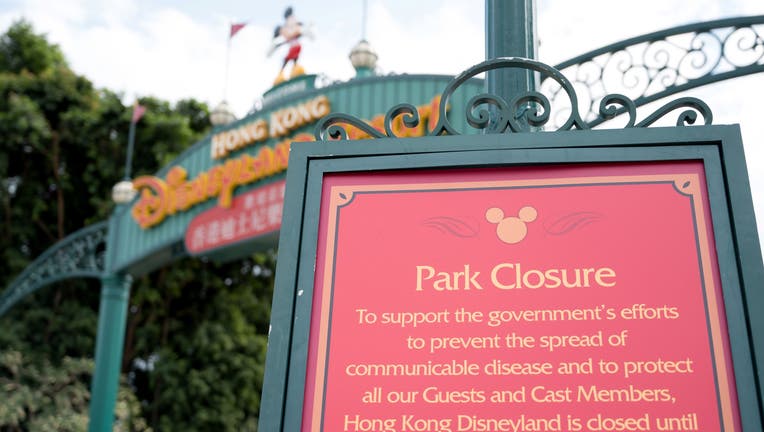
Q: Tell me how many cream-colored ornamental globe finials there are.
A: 3